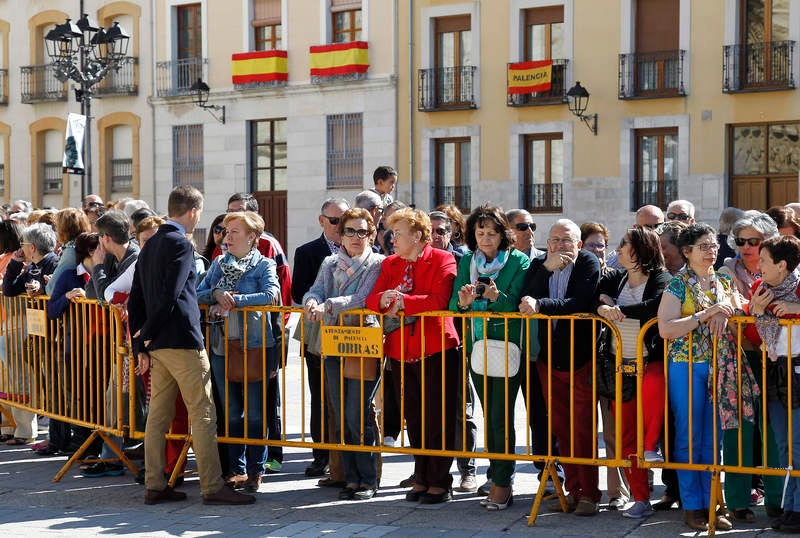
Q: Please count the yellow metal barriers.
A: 3